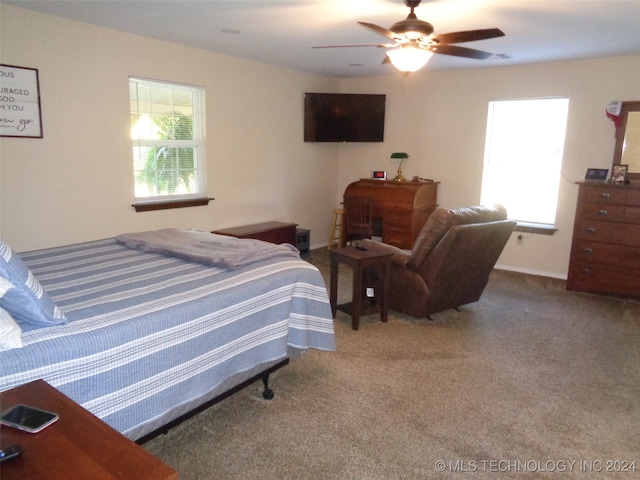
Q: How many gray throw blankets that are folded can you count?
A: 1